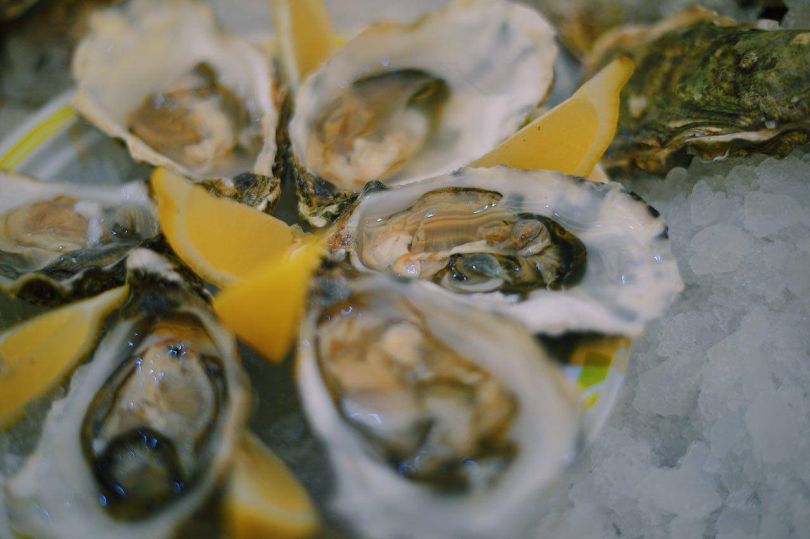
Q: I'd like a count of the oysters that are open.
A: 6